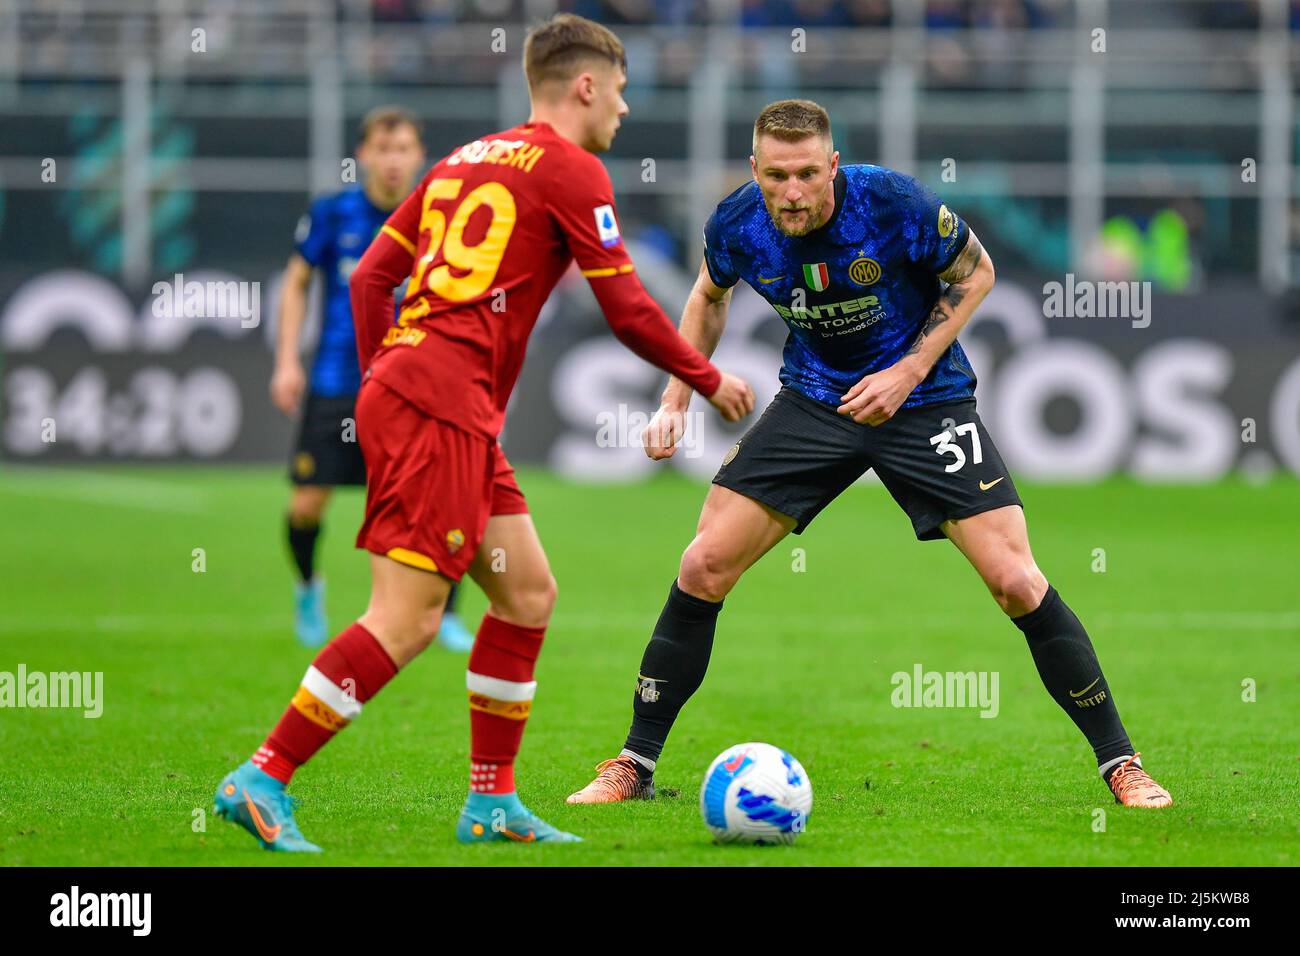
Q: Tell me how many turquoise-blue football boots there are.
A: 4